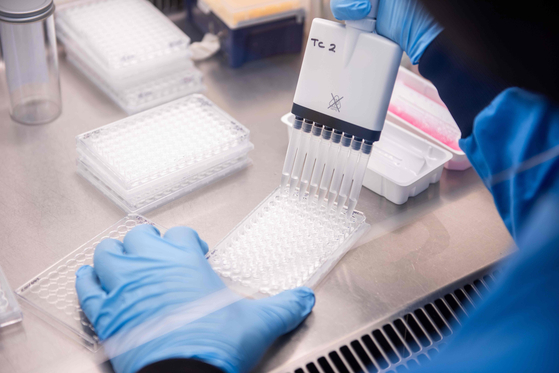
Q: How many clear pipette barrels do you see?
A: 8